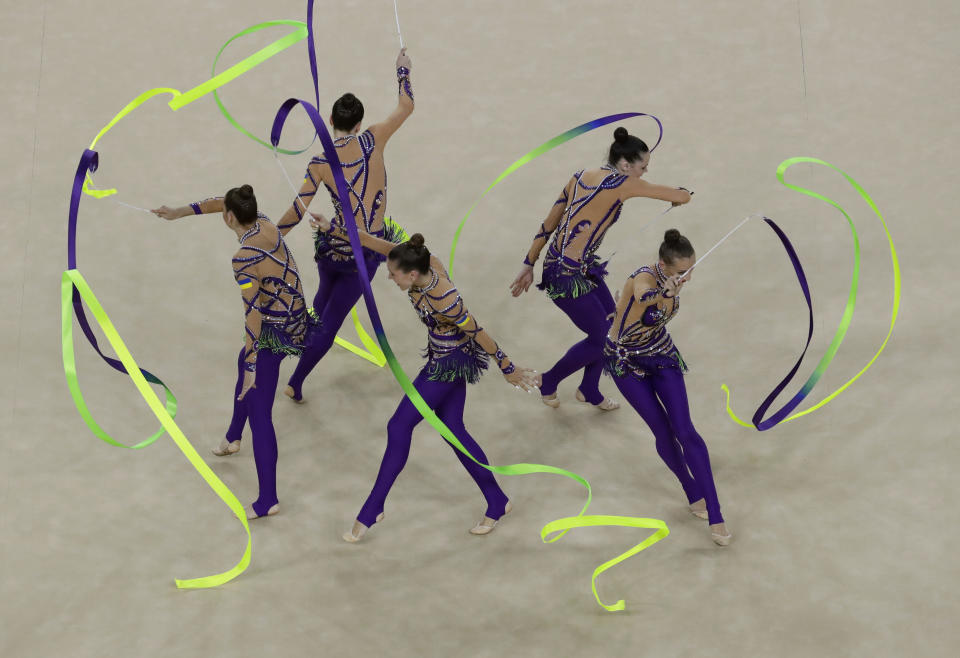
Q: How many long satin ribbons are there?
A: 5